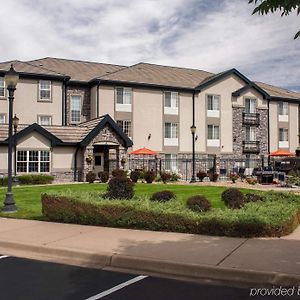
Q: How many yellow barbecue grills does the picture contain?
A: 0